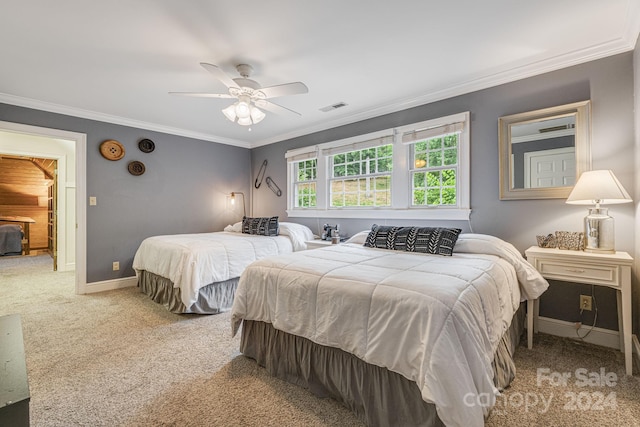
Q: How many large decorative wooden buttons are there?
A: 3